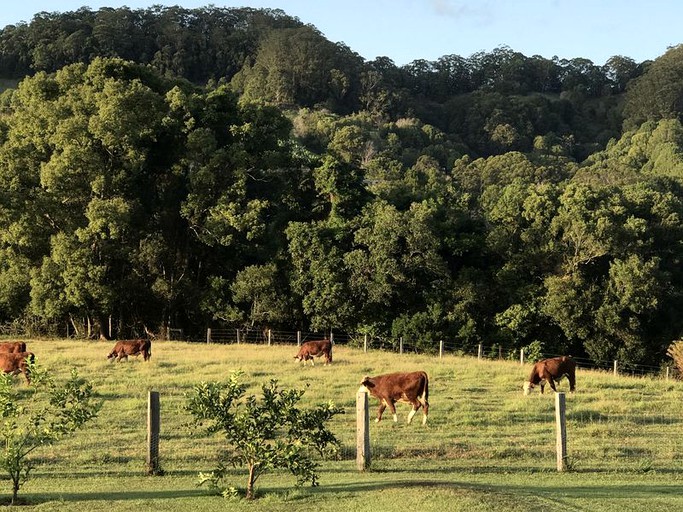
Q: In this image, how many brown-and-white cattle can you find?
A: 6